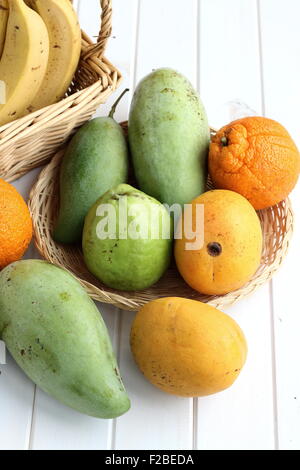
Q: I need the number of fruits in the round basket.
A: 5